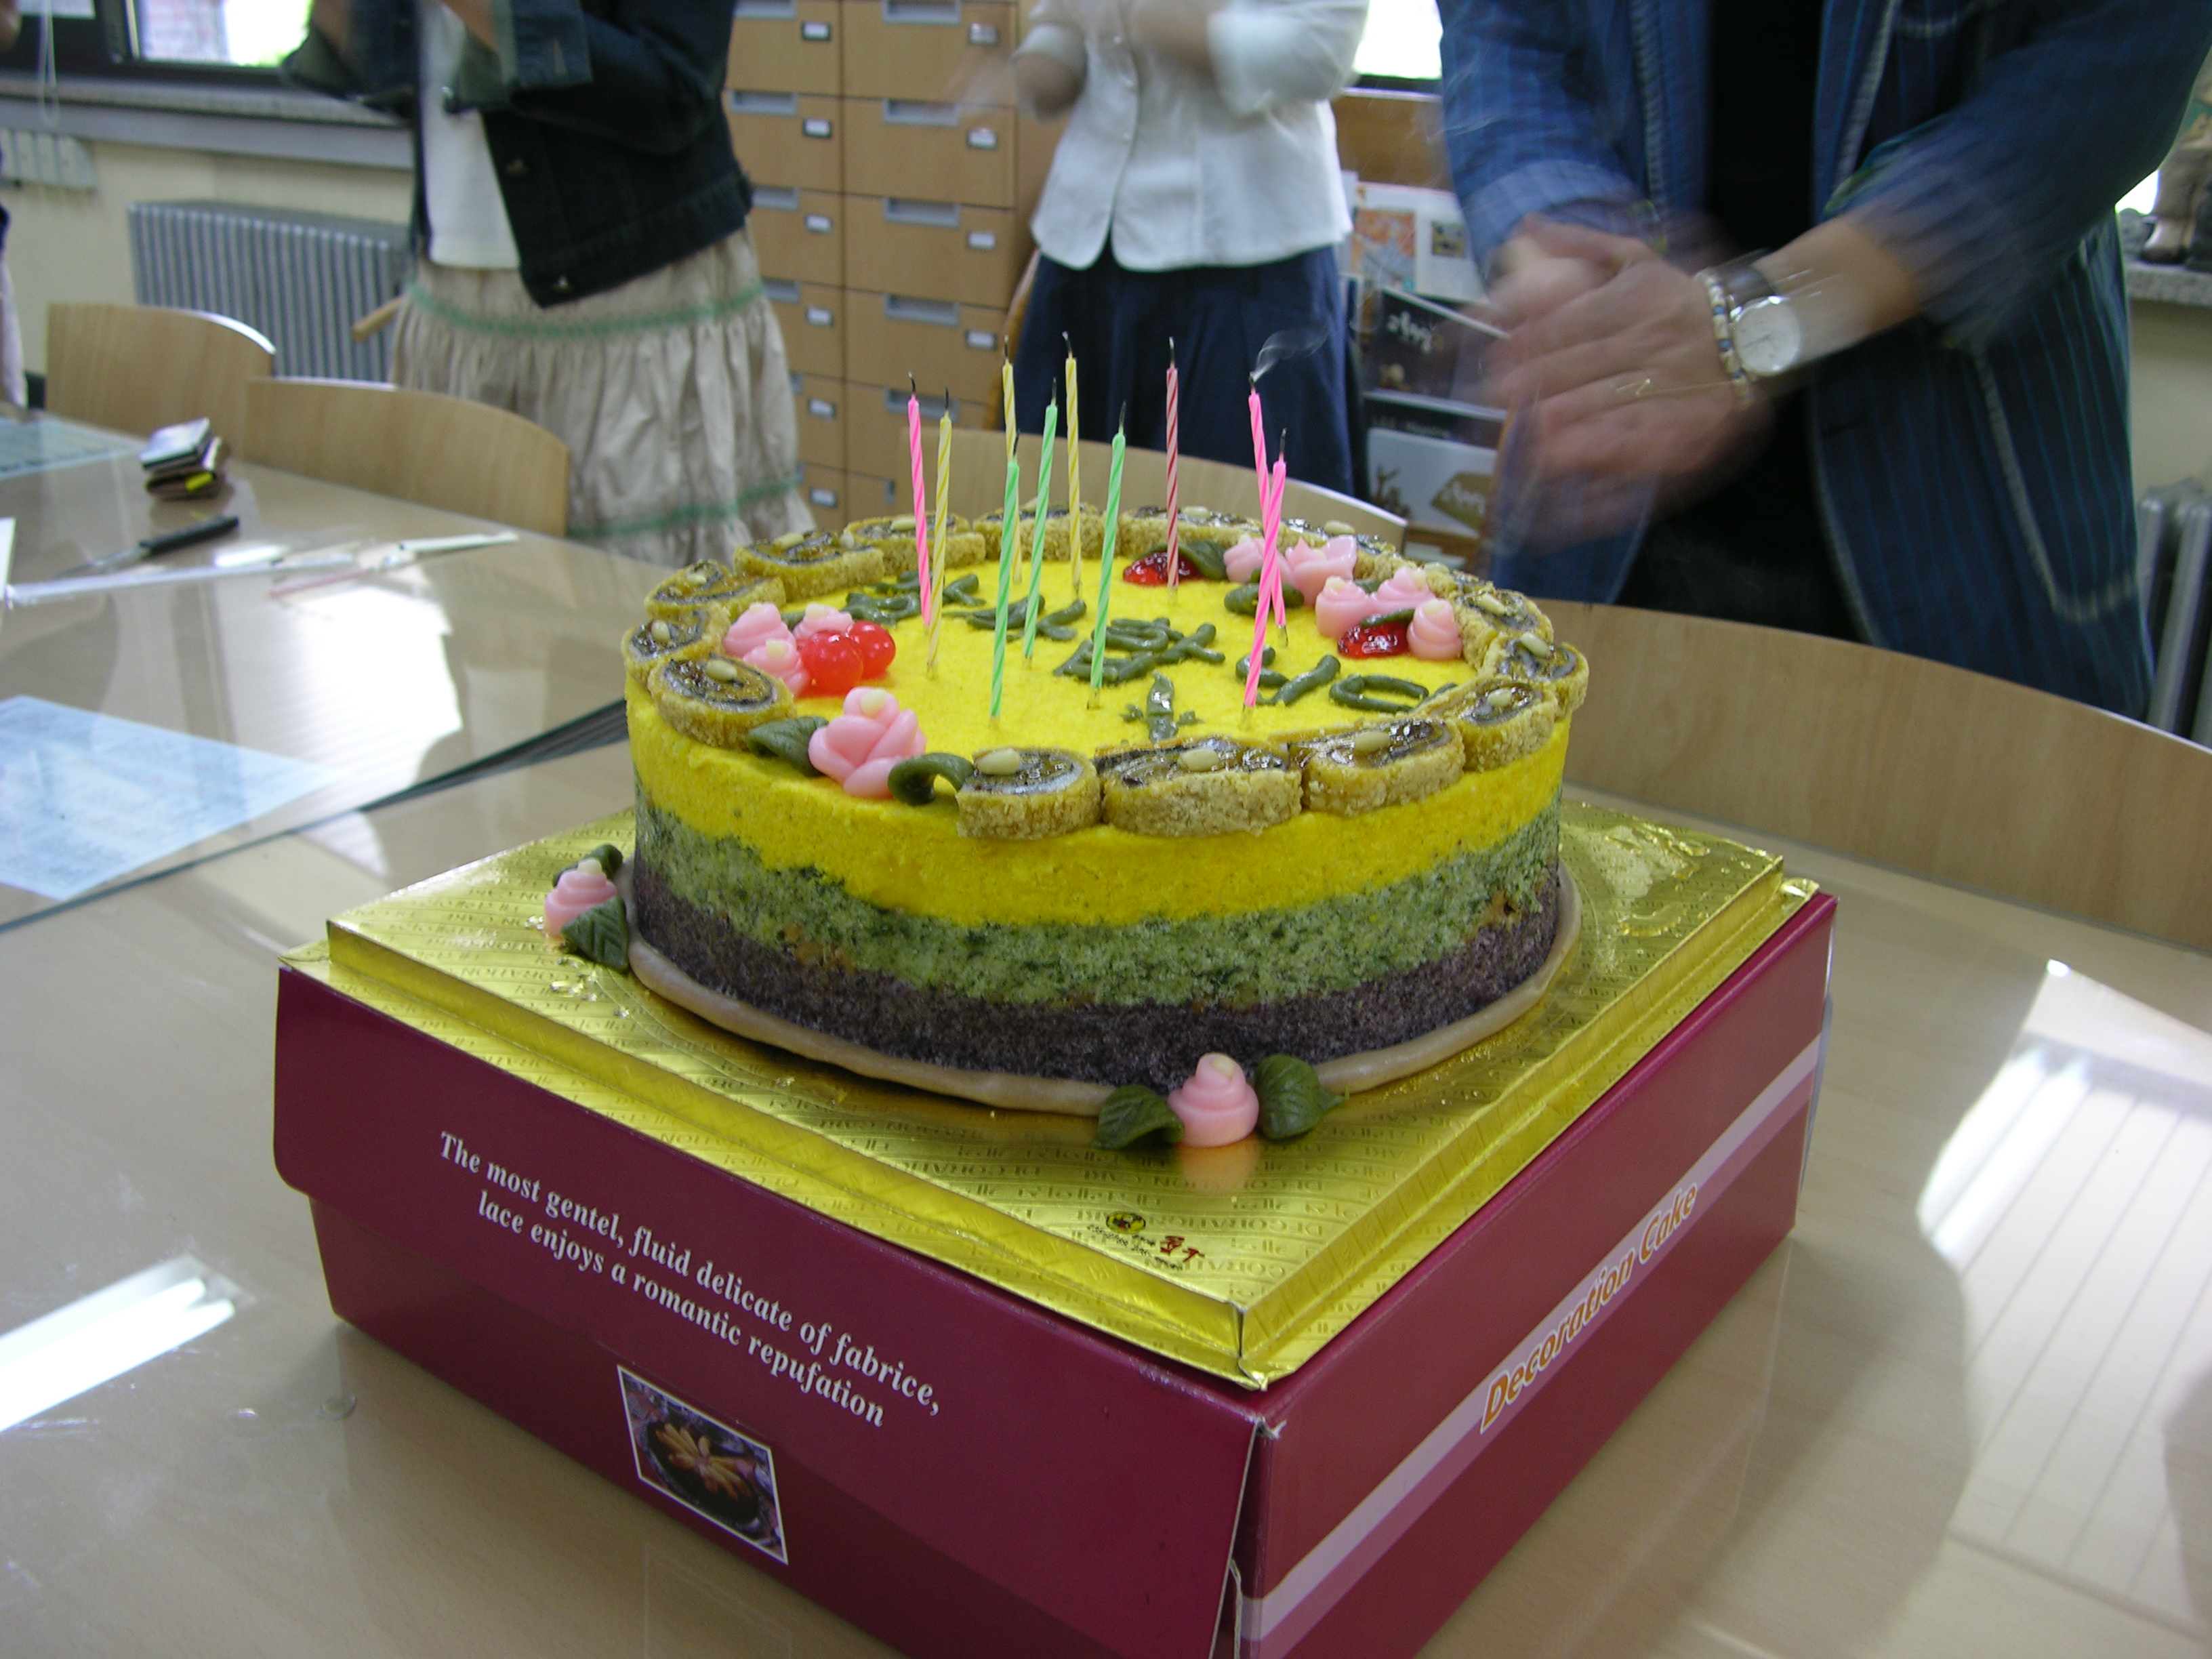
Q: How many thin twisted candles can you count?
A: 10